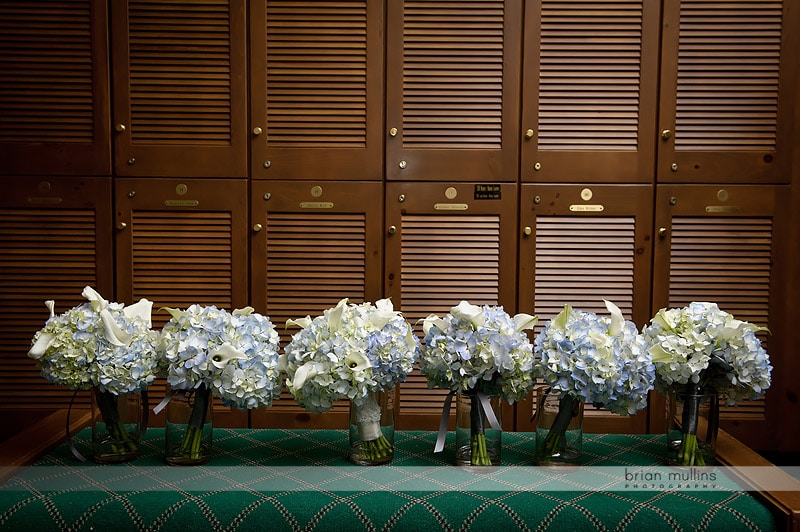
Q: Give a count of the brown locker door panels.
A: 12